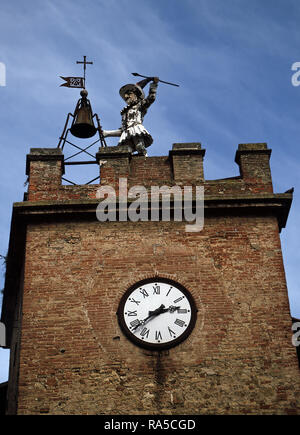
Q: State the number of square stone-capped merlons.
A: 4